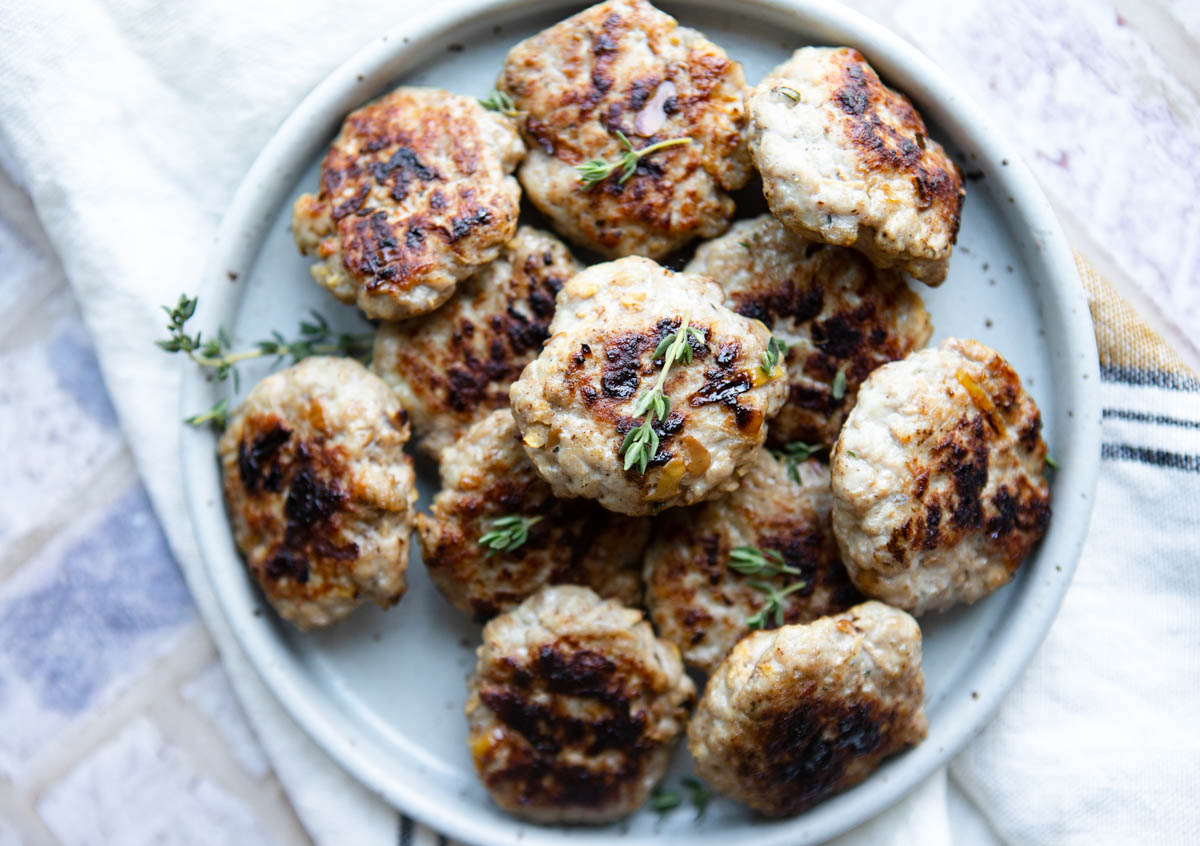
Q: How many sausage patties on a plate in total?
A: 12